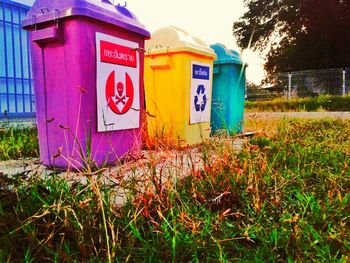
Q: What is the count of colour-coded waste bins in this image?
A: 3